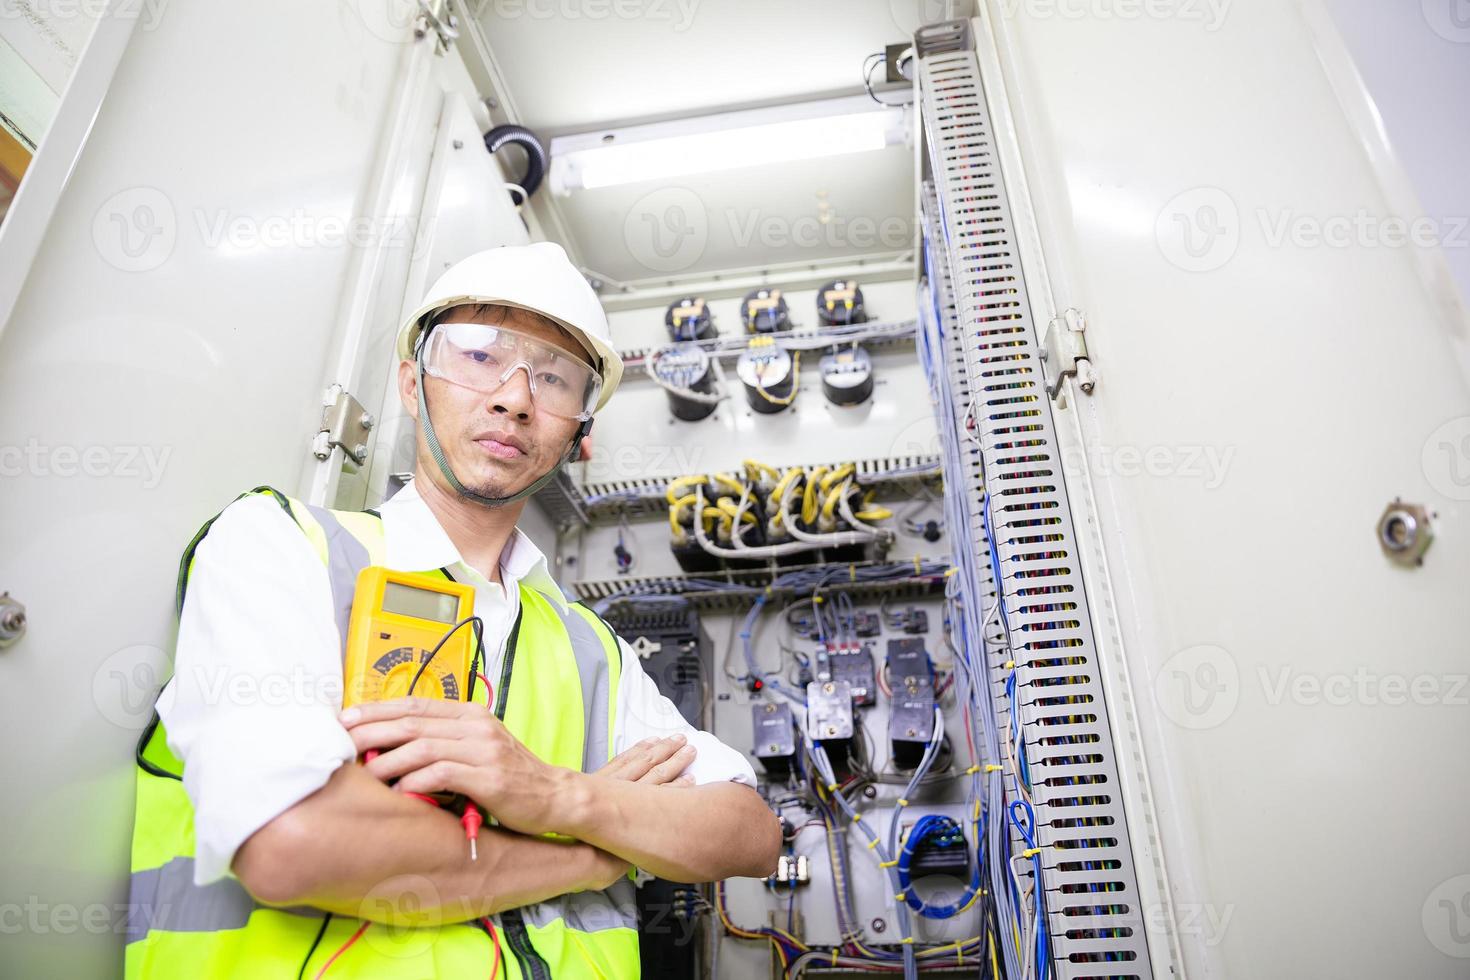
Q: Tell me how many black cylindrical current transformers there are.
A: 6